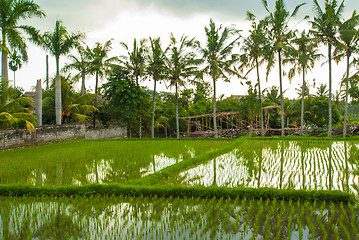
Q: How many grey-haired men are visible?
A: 0